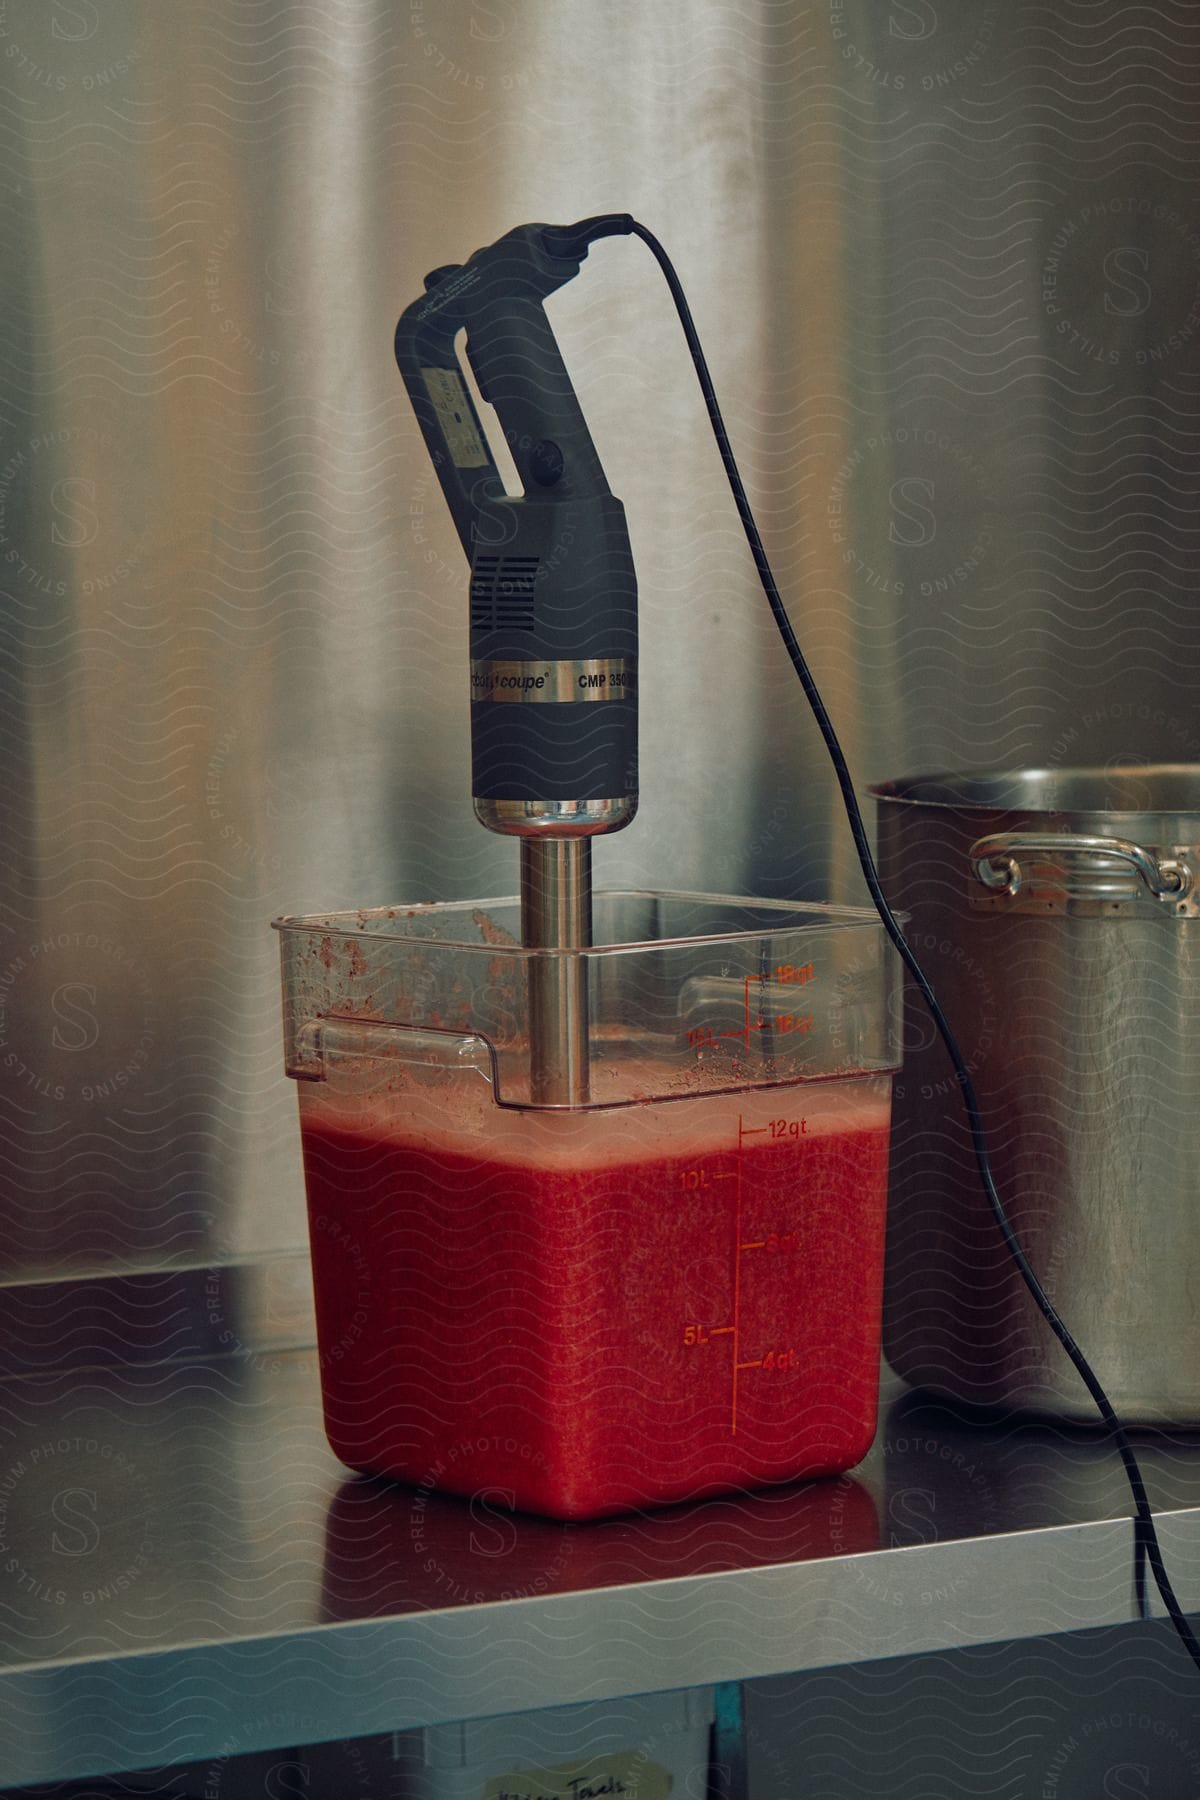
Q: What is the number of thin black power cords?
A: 1